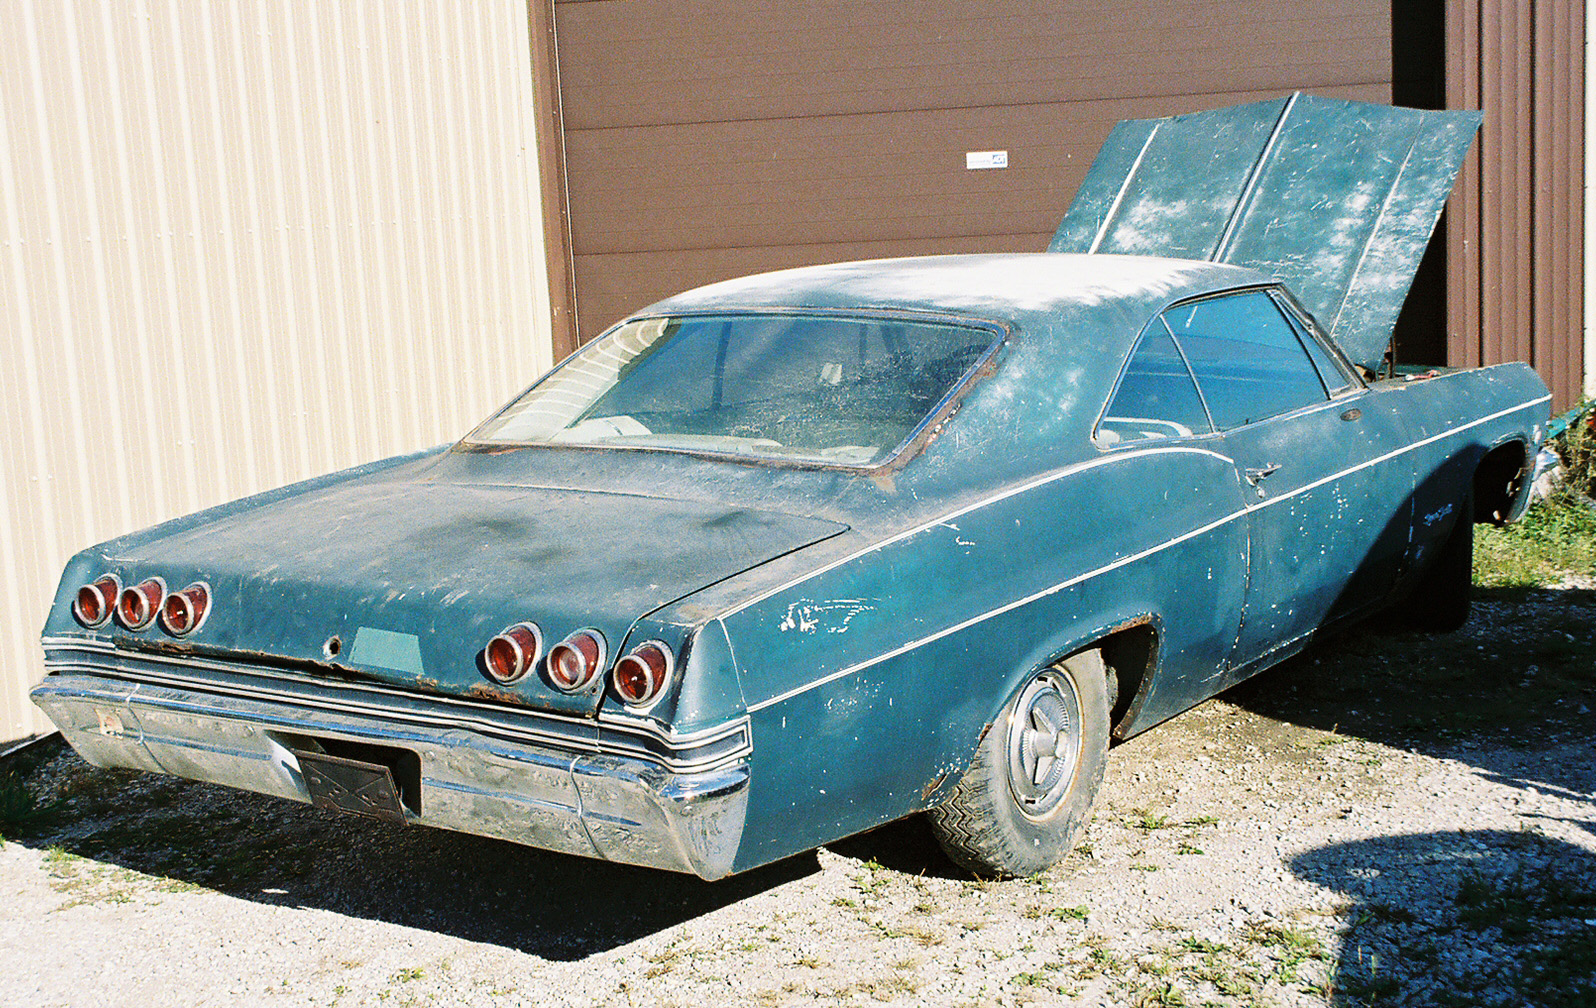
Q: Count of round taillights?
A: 6